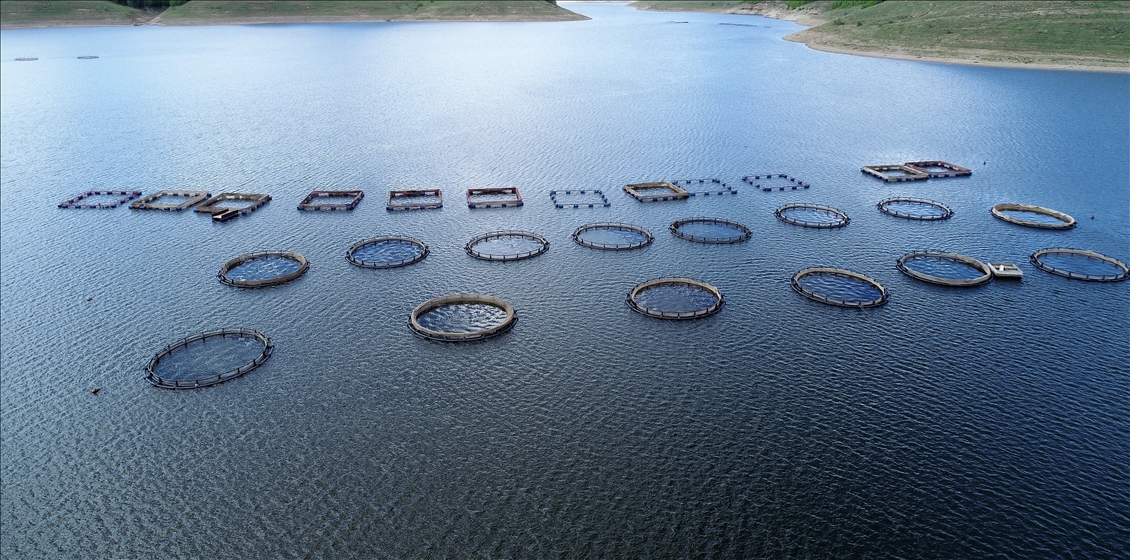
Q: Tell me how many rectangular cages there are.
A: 12